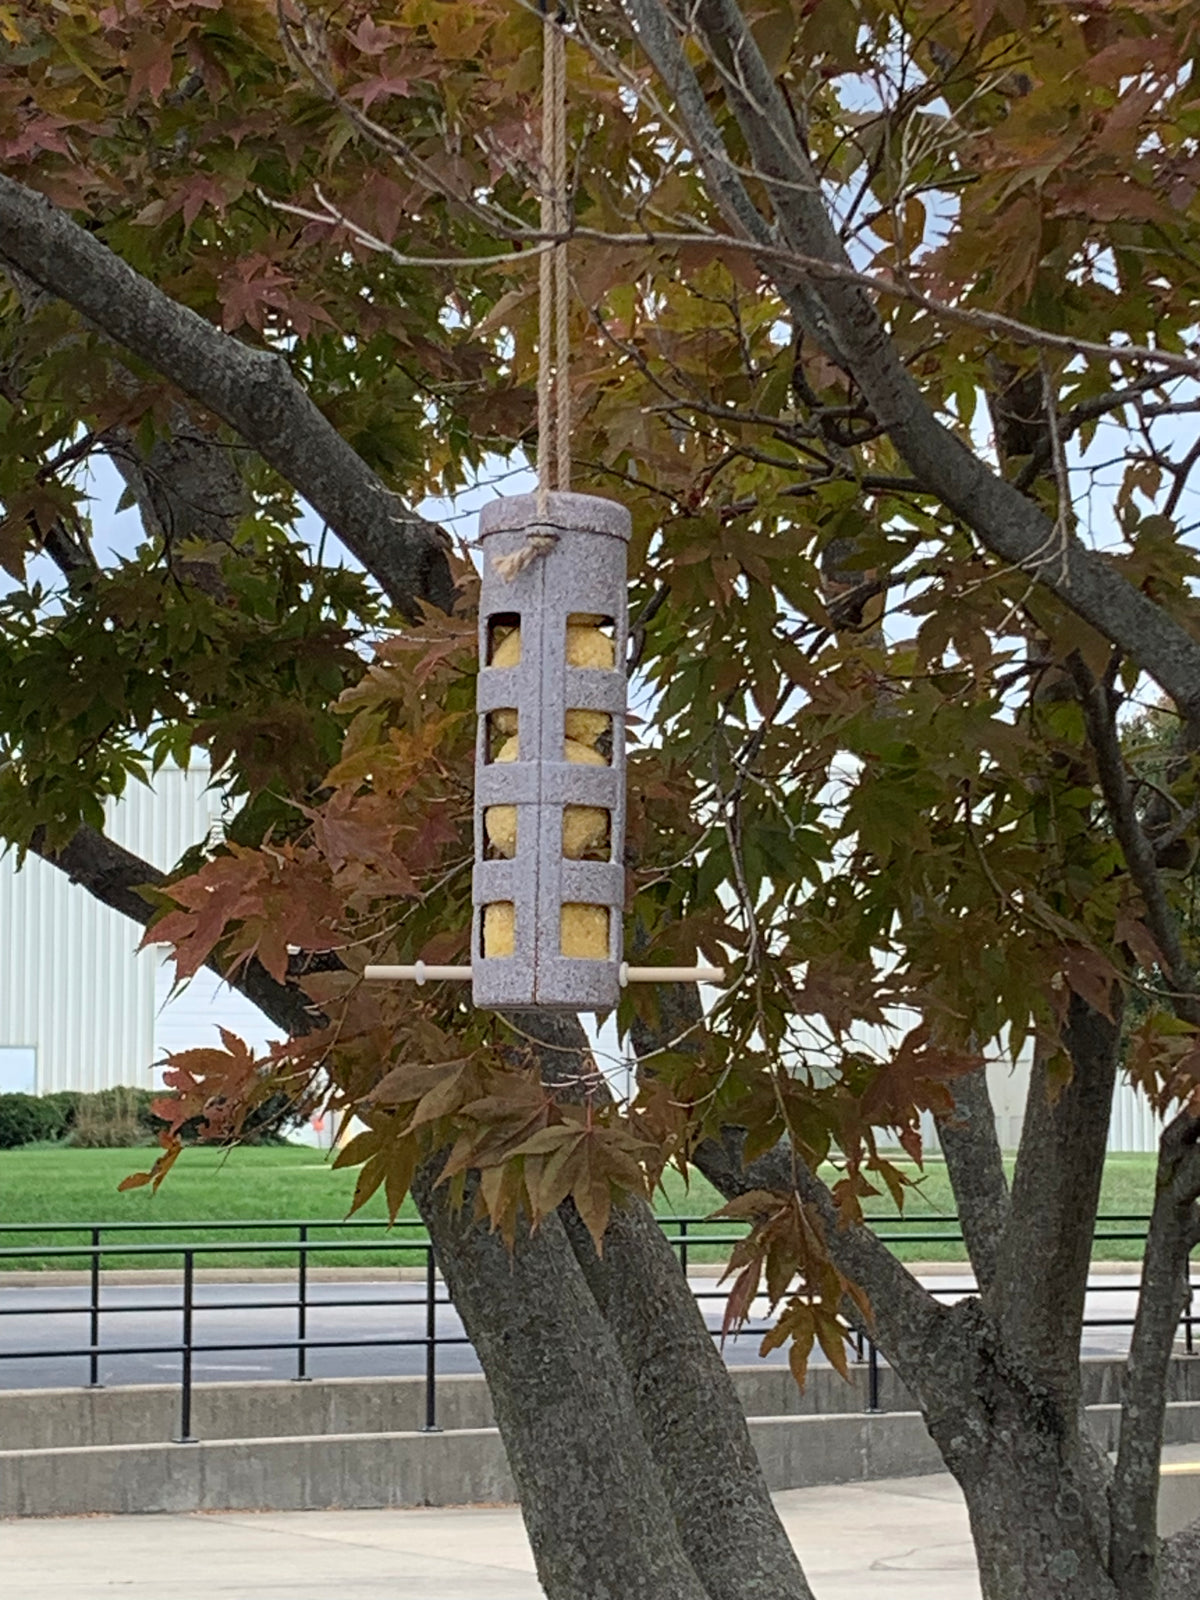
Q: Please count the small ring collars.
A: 2